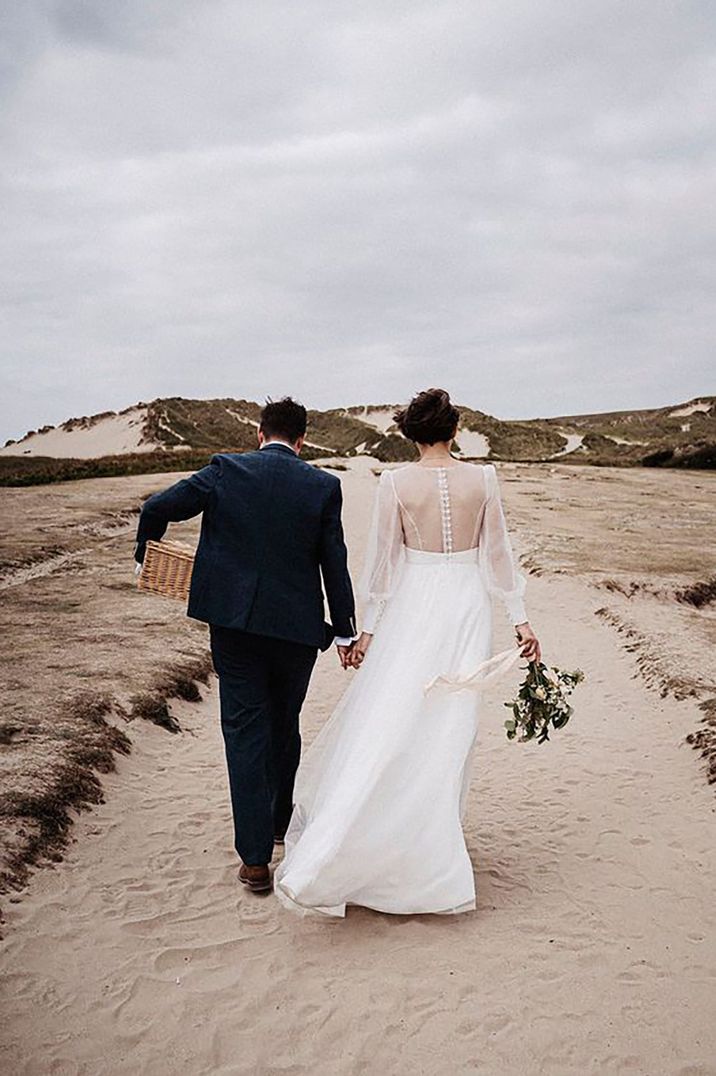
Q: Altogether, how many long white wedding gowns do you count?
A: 1